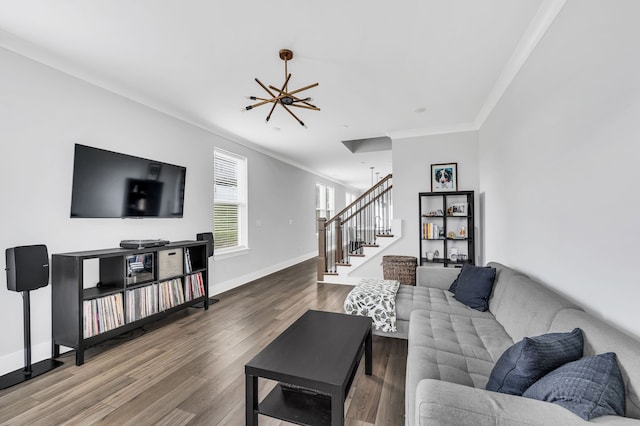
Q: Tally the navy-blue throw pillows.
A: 4